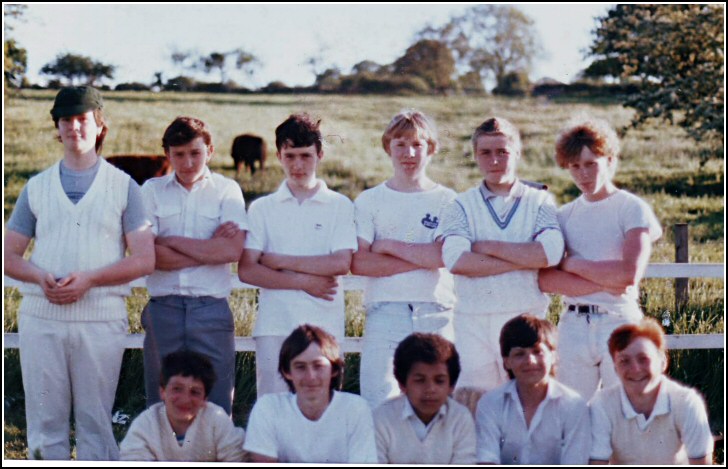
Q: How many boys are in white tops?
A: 11